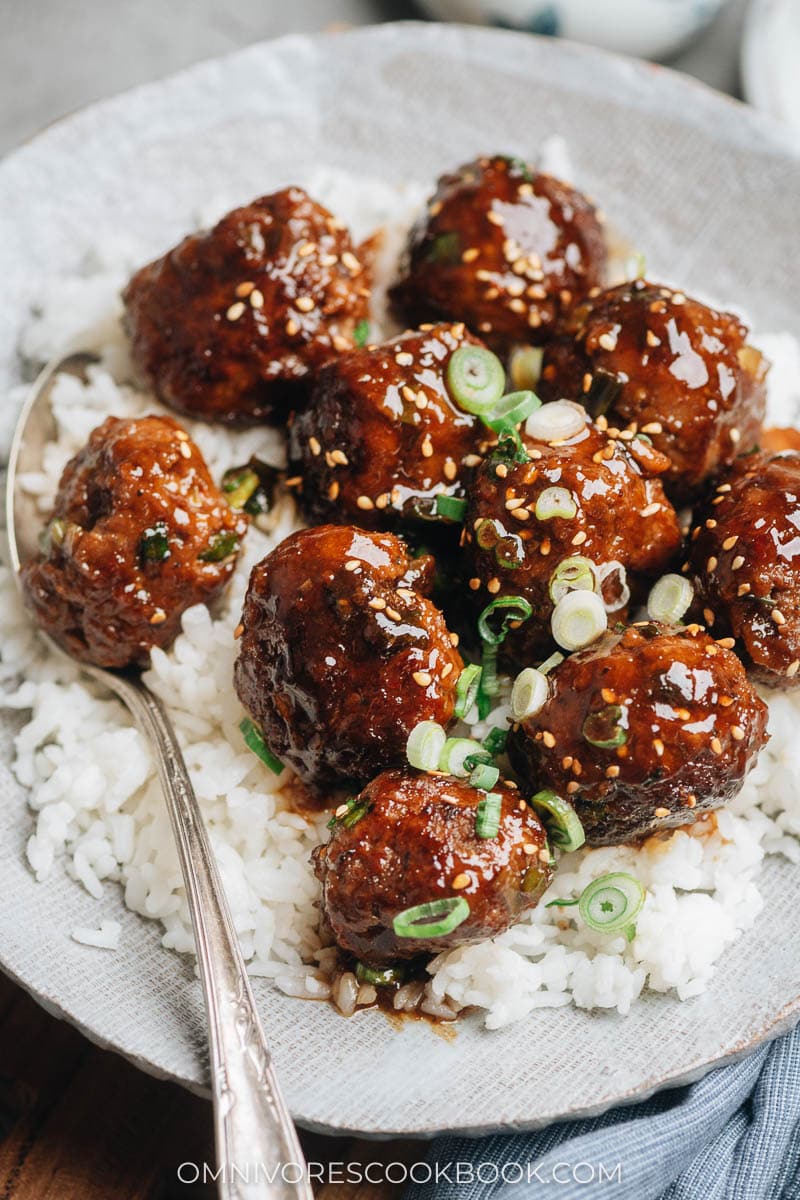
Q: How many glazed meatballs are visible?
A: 10